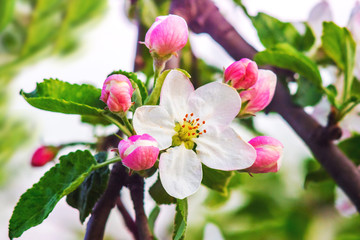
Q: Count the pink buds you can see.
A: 7